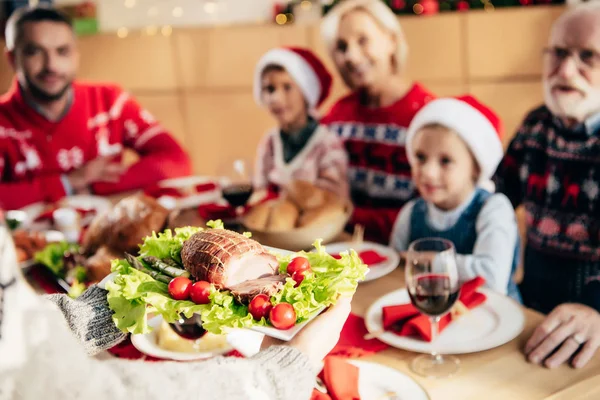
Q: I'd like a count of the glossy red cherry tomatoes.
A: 6